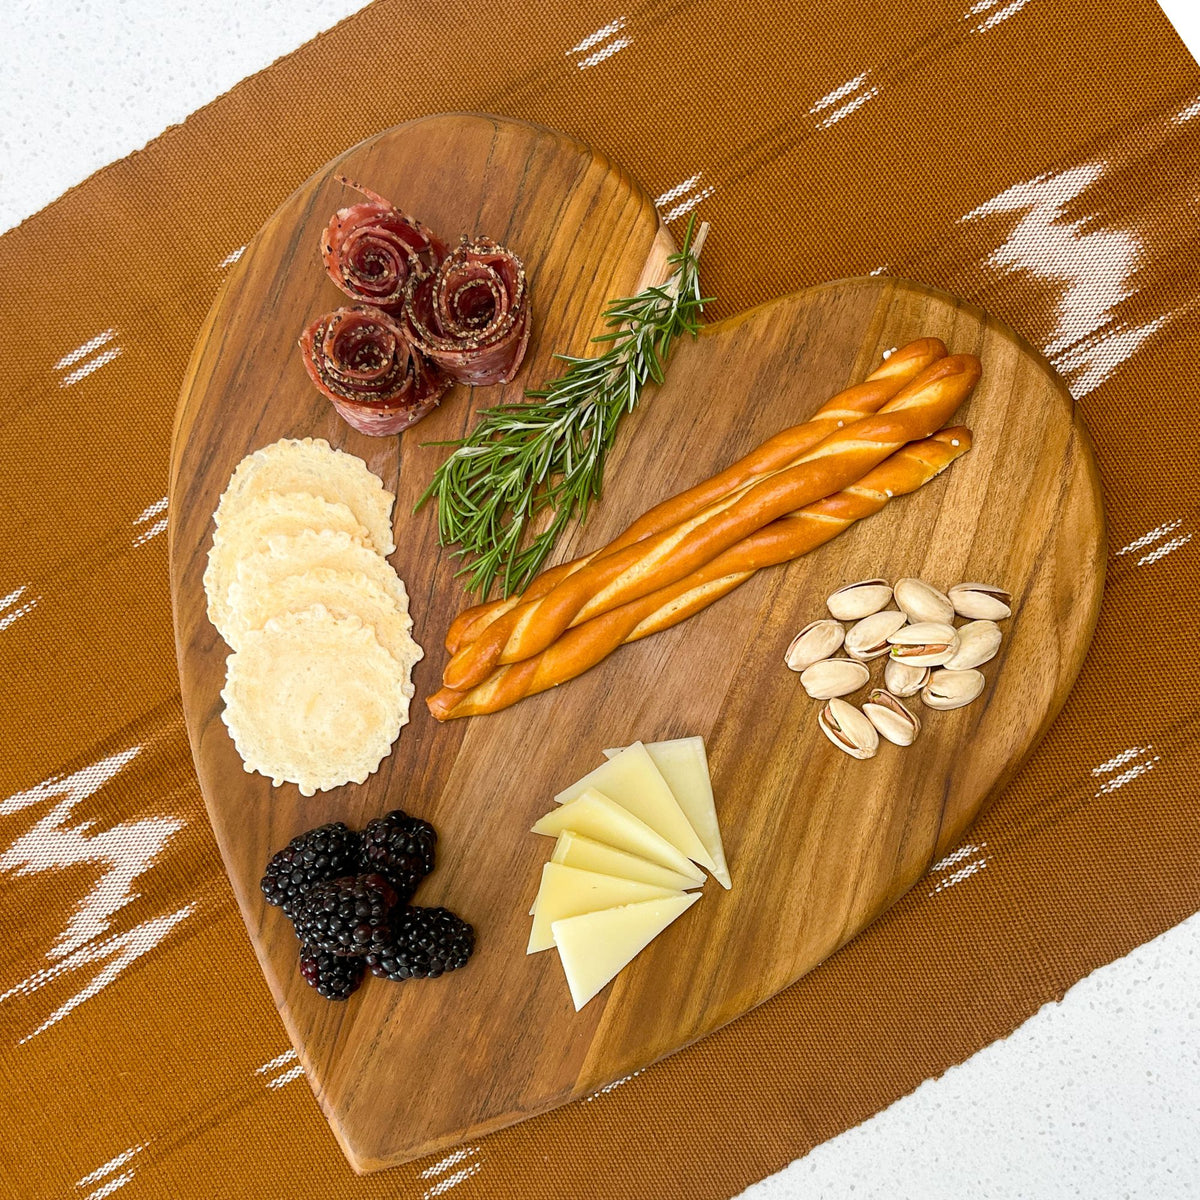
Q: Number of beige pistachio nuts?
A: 12